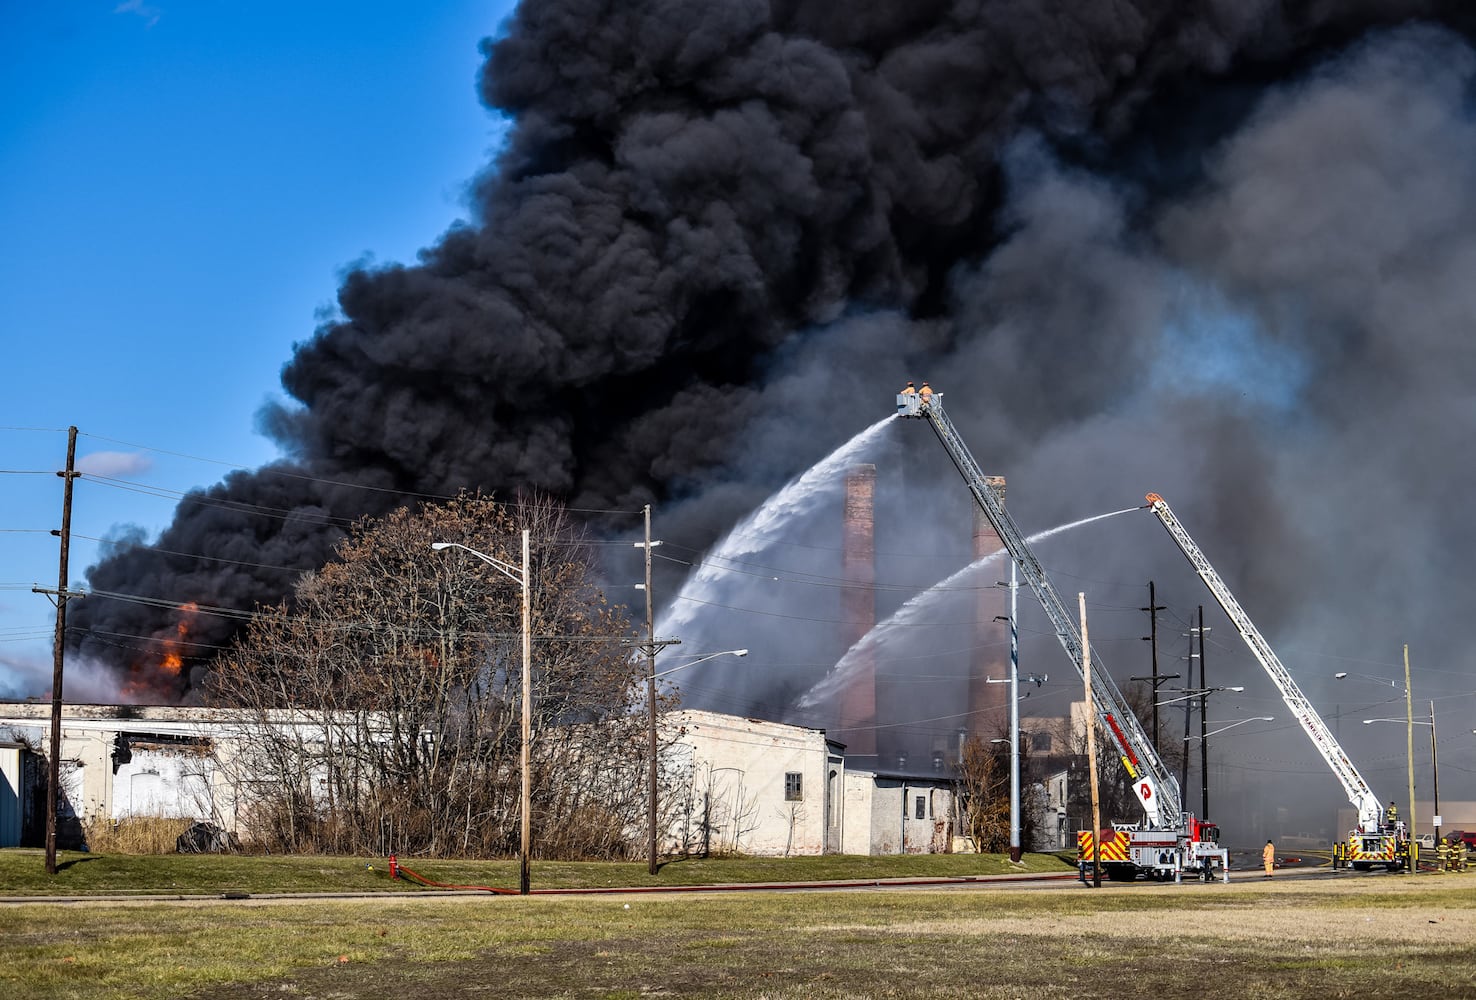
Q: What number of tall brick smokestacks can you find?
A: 2